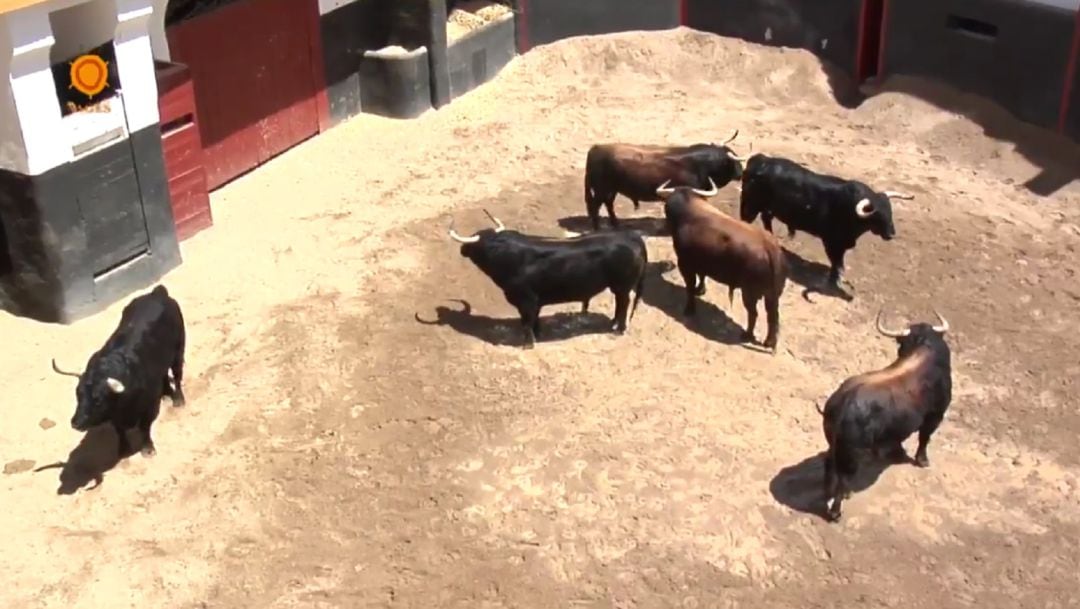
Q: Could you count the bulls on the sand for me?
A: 6